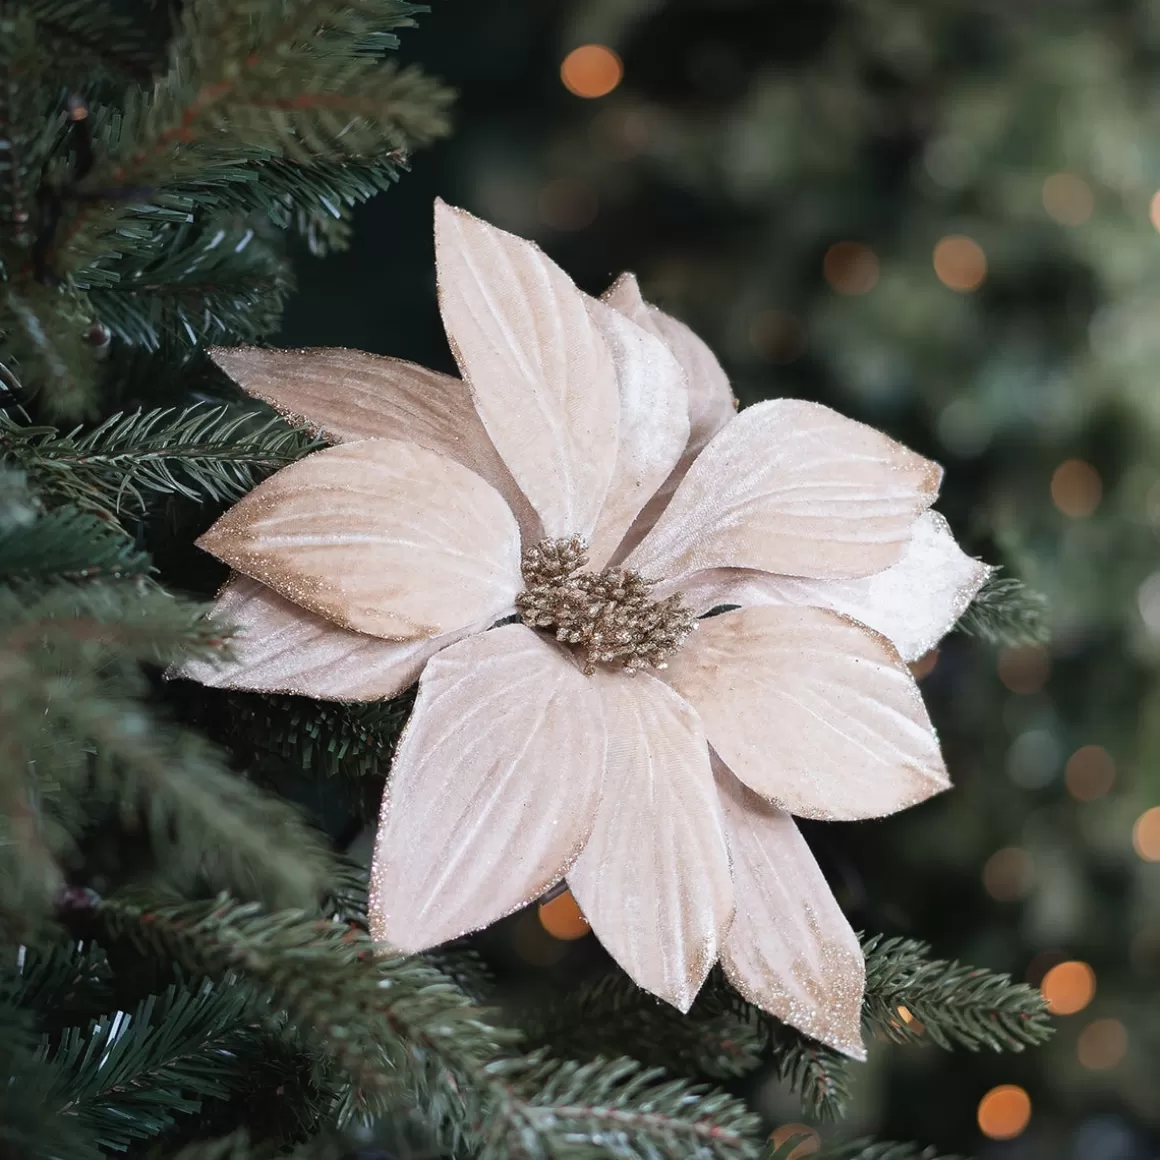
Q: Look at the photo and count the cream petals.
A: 12